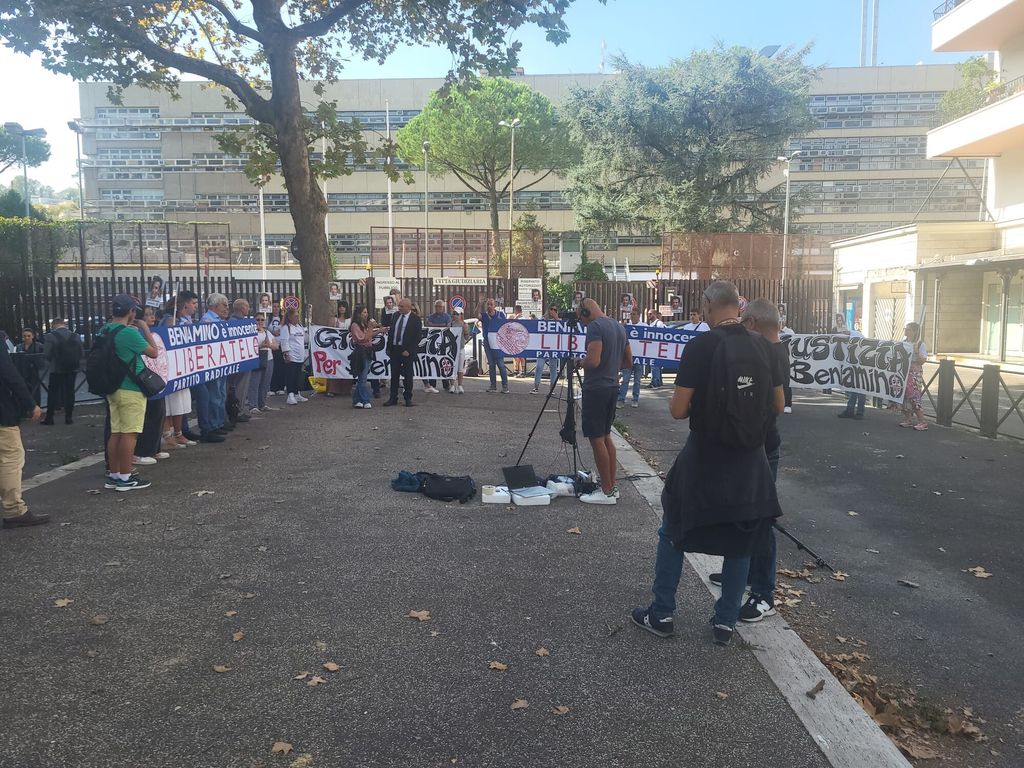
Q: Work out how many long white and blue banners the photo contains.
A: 2